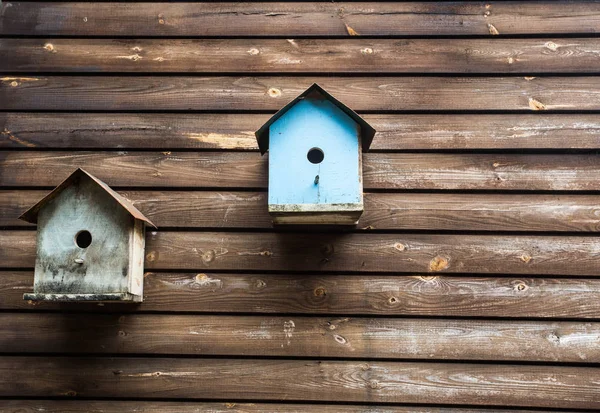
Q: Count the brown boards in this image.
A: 11